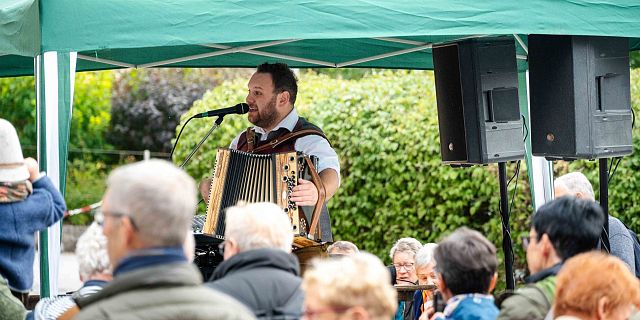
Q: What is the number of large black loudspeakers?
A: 2